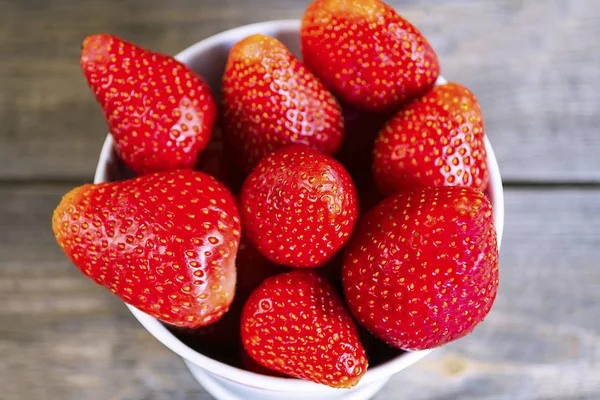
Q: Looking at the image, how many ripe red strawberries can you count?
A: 8